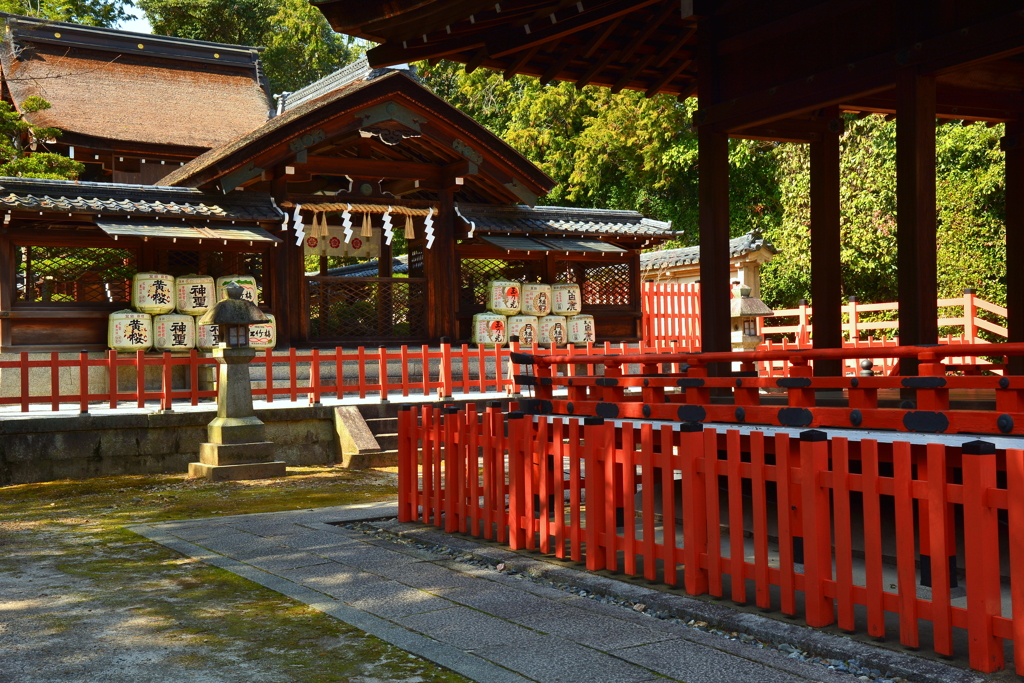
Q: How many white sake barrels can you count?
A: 14